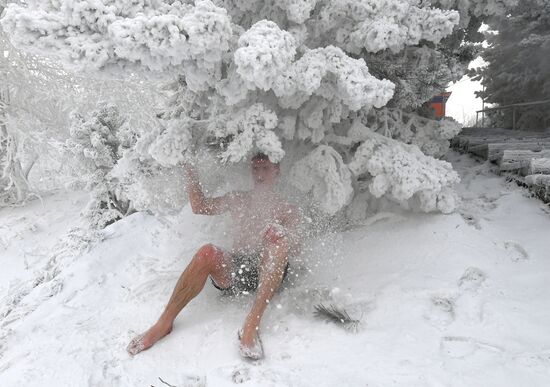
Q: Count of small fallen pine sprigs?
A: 1